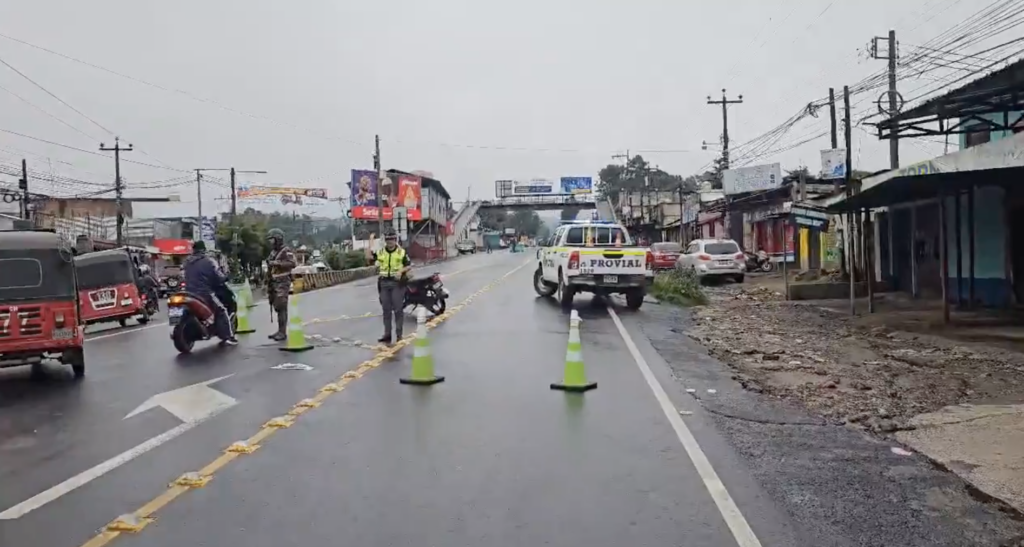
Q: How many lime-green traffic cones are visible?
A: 5